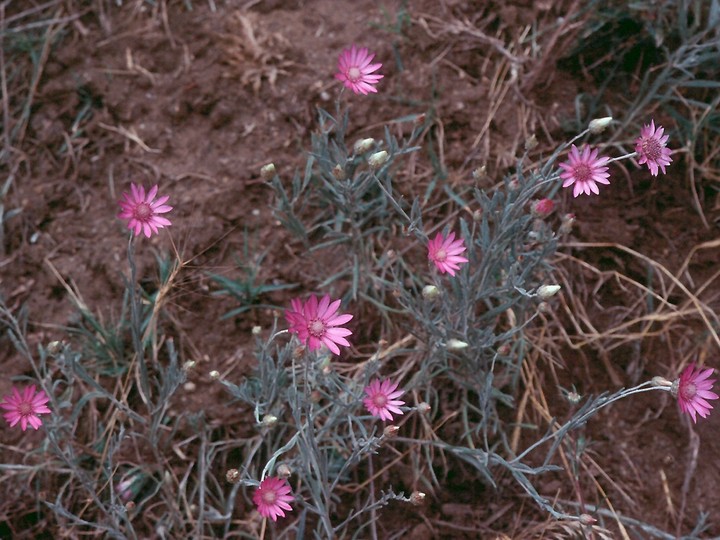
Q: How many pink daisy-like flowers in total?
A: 10